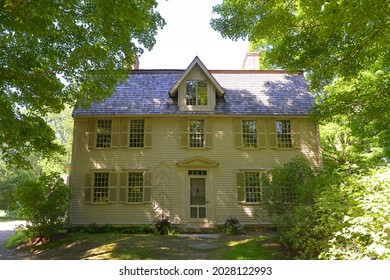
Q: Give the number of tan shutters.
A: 15